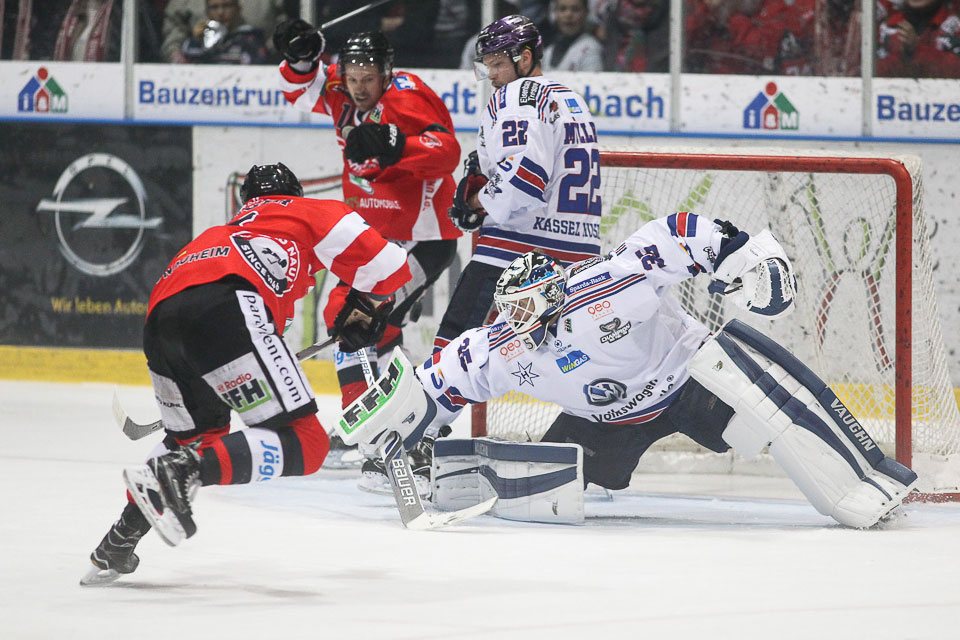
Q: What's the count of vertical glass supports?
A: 5